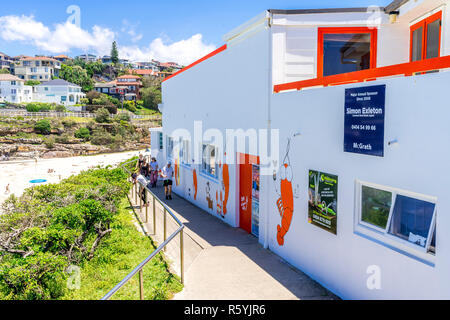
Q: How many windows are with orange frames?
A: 2